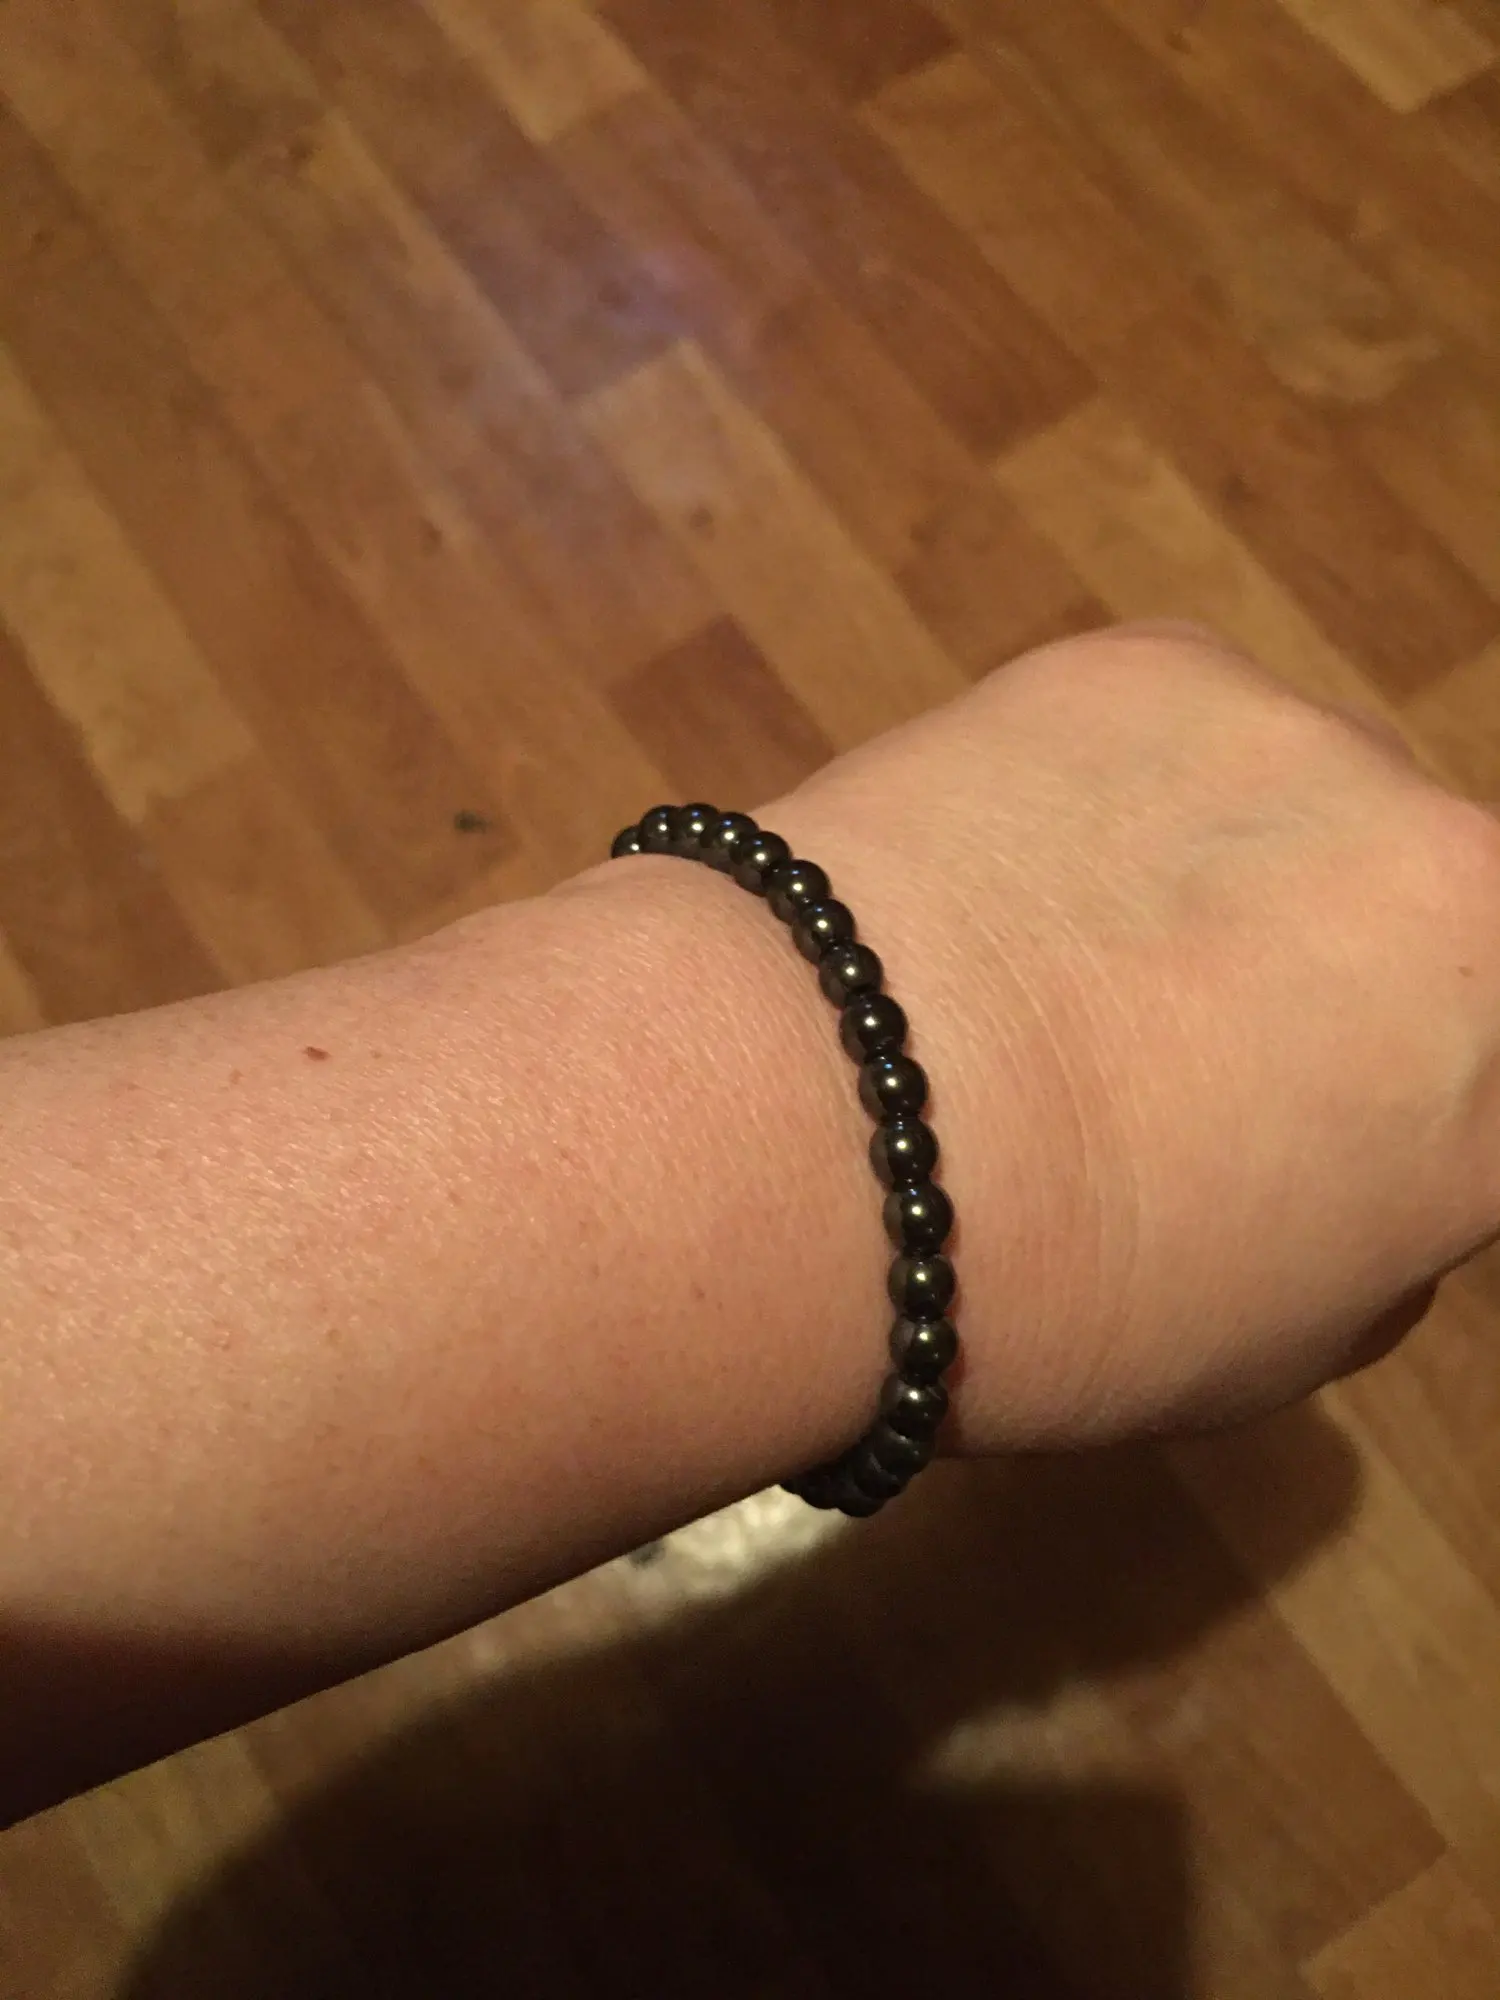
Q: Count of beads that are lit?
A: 15